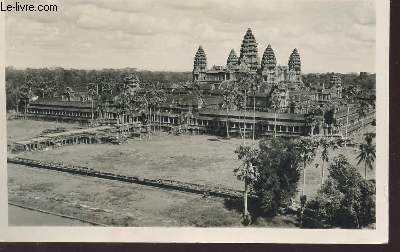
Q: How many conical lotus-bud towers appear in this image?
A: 5